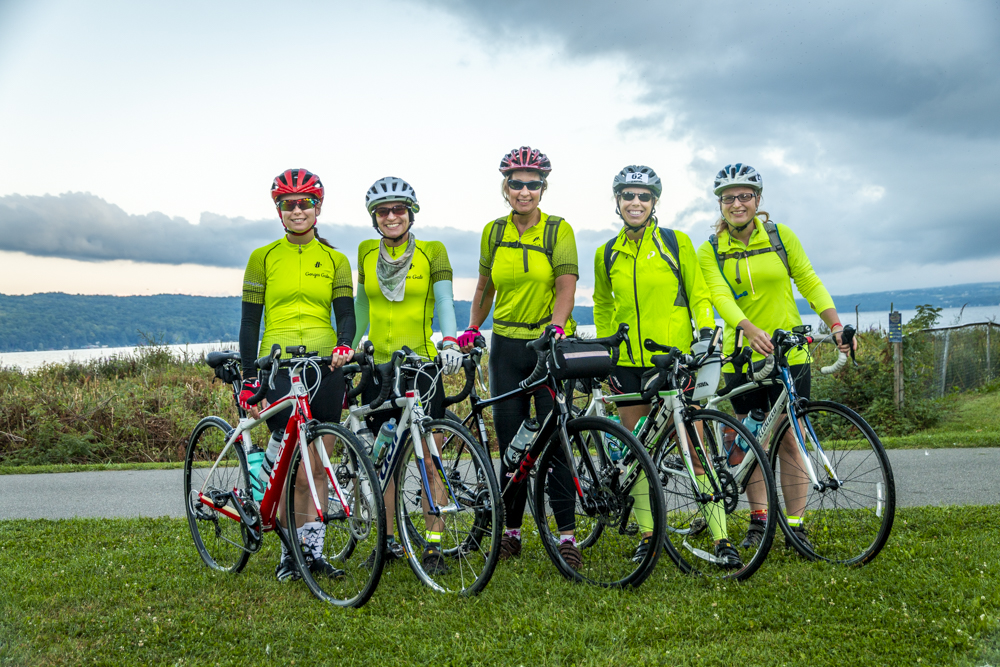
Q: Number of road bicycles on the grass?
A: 5